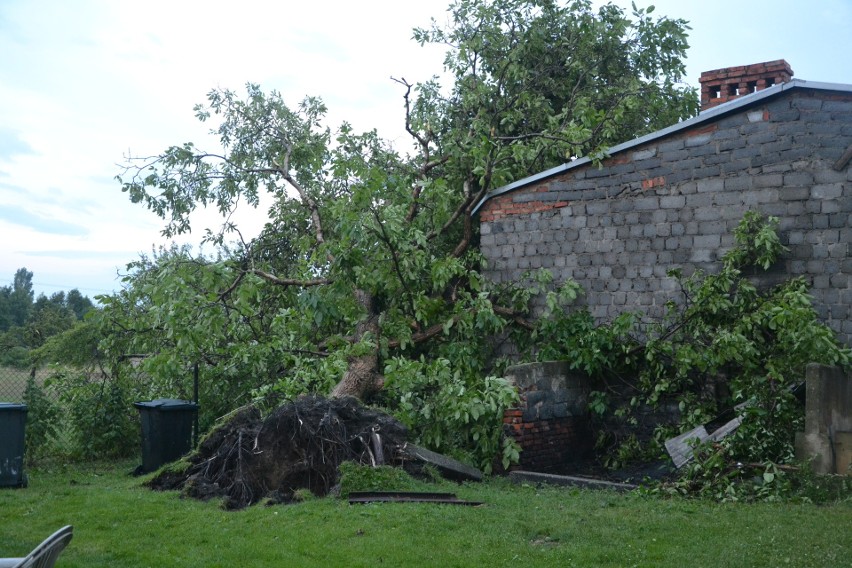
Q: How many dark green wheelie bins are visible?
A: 2